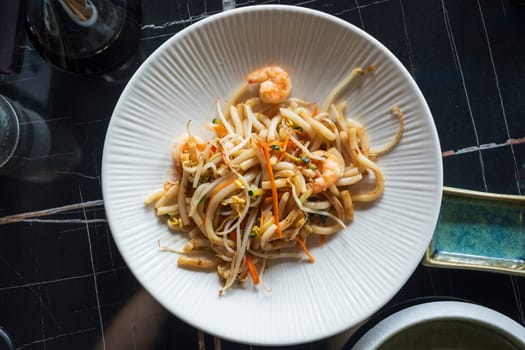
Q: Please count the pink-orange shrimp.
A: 3